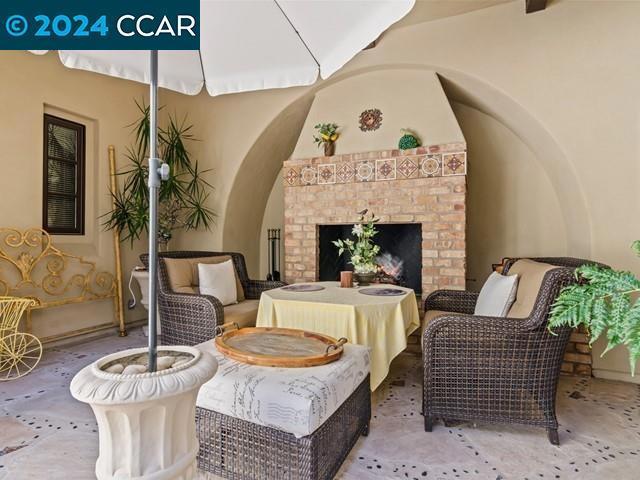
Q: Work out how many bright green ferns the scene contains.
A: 1